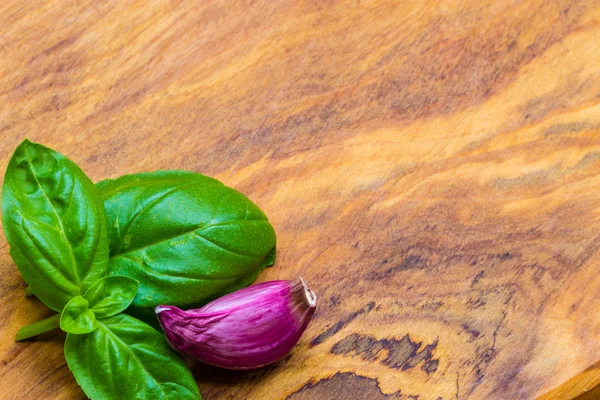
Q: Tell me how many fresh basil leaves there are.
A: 5